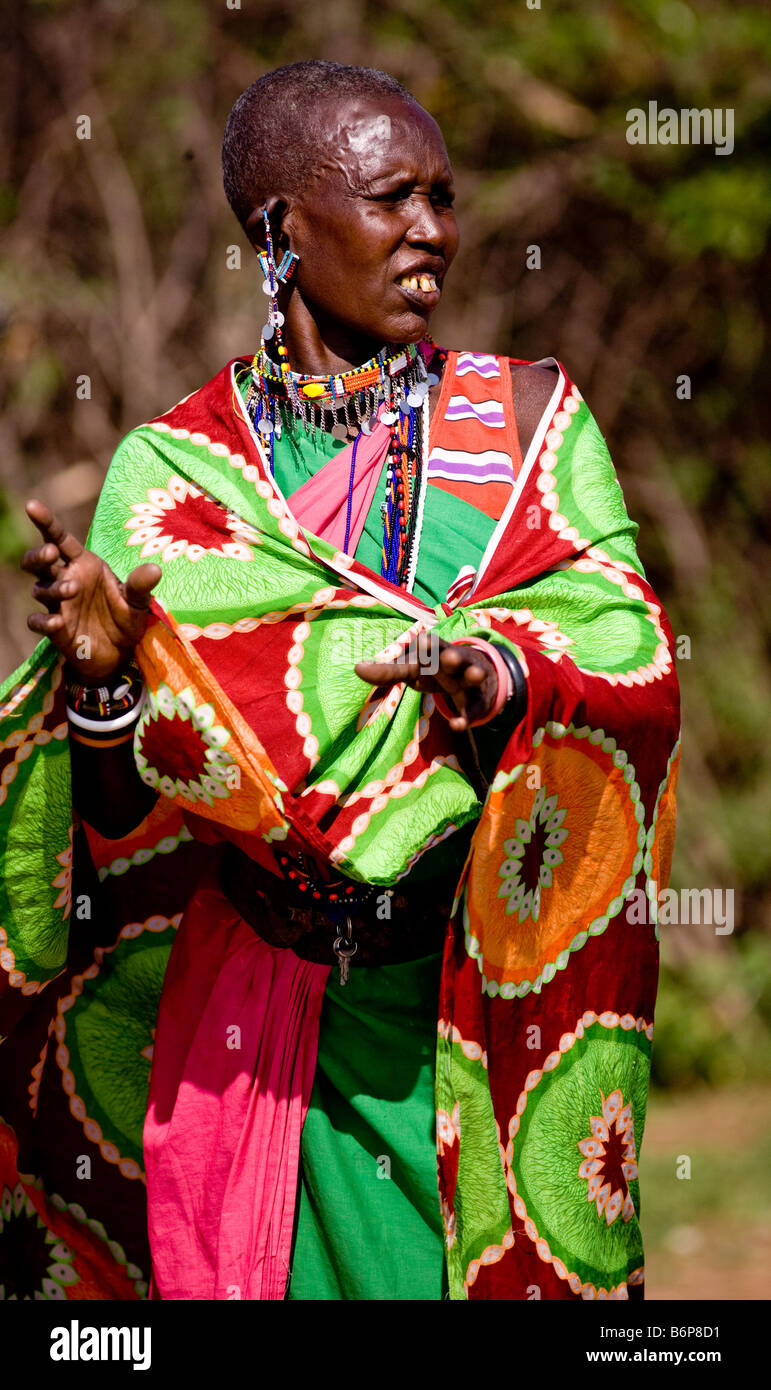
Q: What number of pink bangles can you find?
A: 1